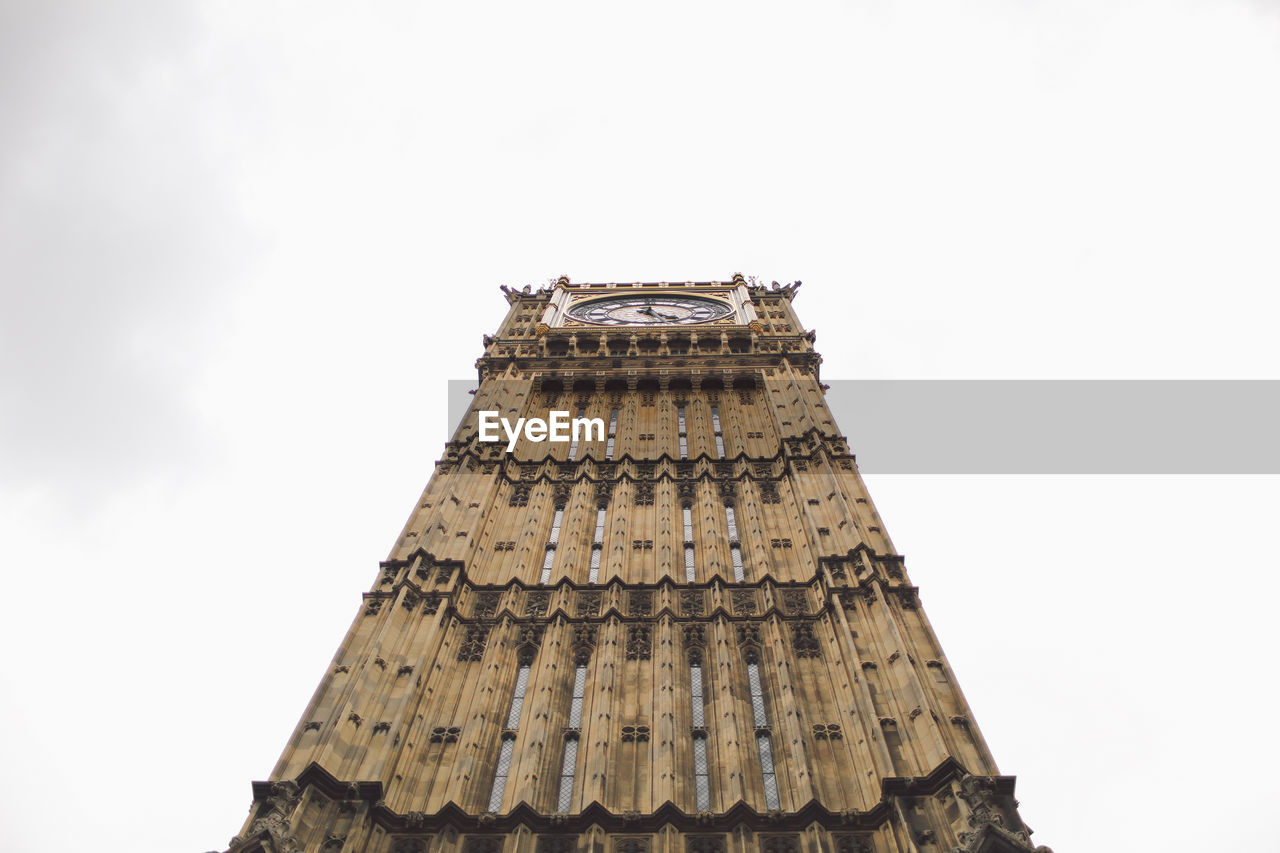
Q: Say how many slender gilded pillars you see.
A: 2